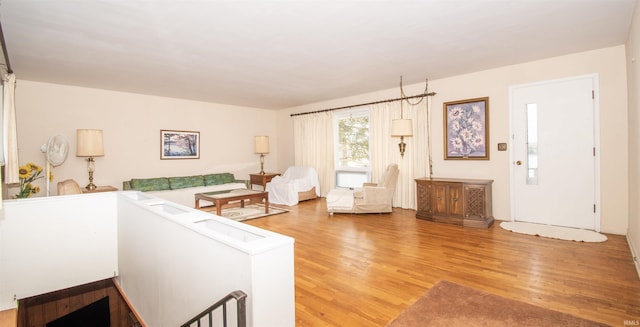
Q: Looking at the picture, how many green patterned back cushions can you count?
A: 3